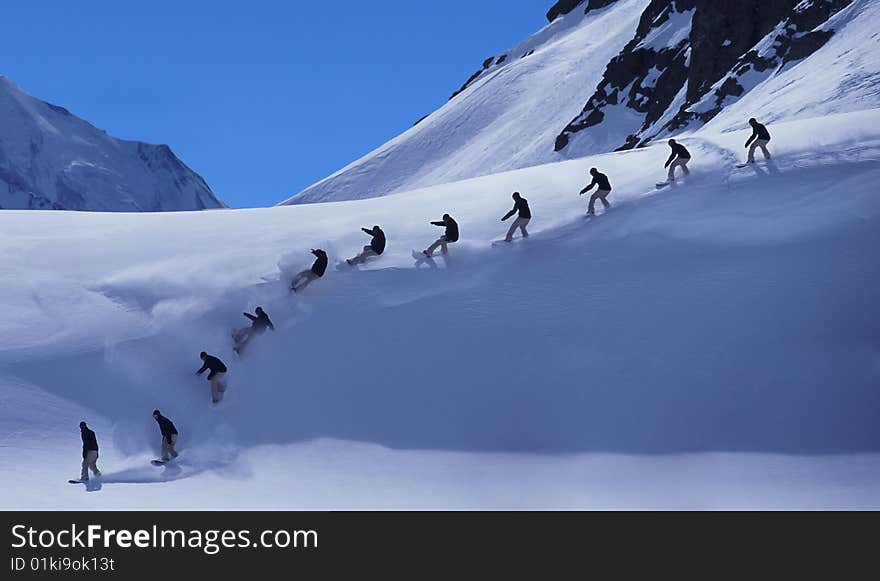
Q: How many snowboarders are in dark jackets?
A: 11